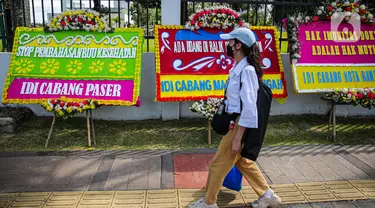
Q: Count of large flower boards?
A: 3